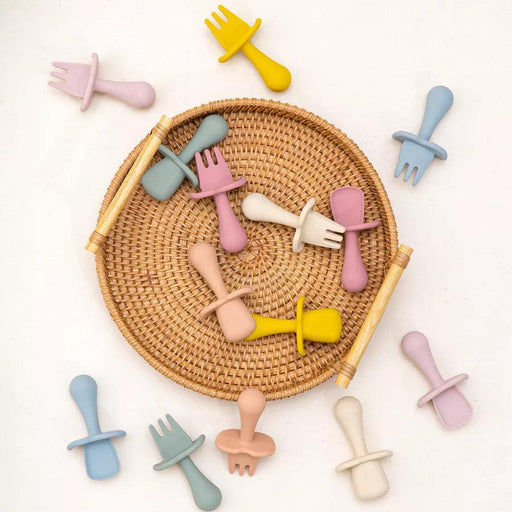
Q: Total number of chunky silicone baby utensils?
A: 14